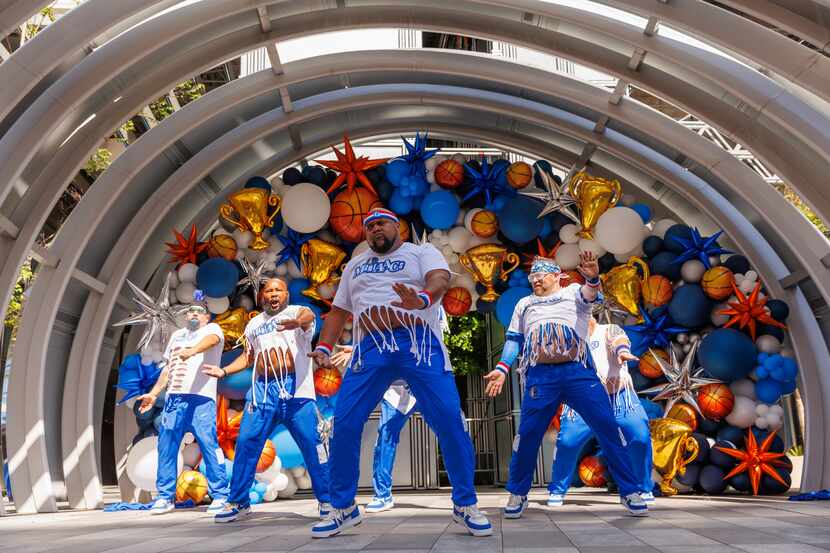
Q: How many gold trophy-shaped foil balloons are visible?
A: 7